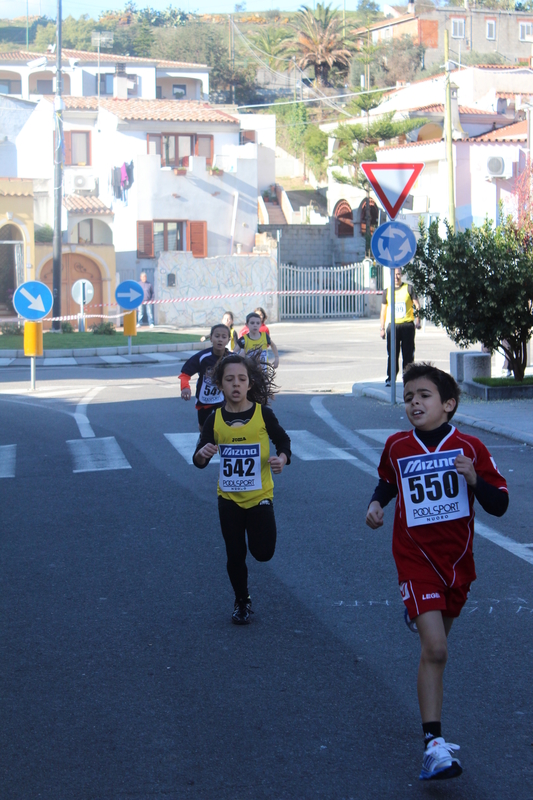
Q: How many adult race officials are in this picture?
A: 1